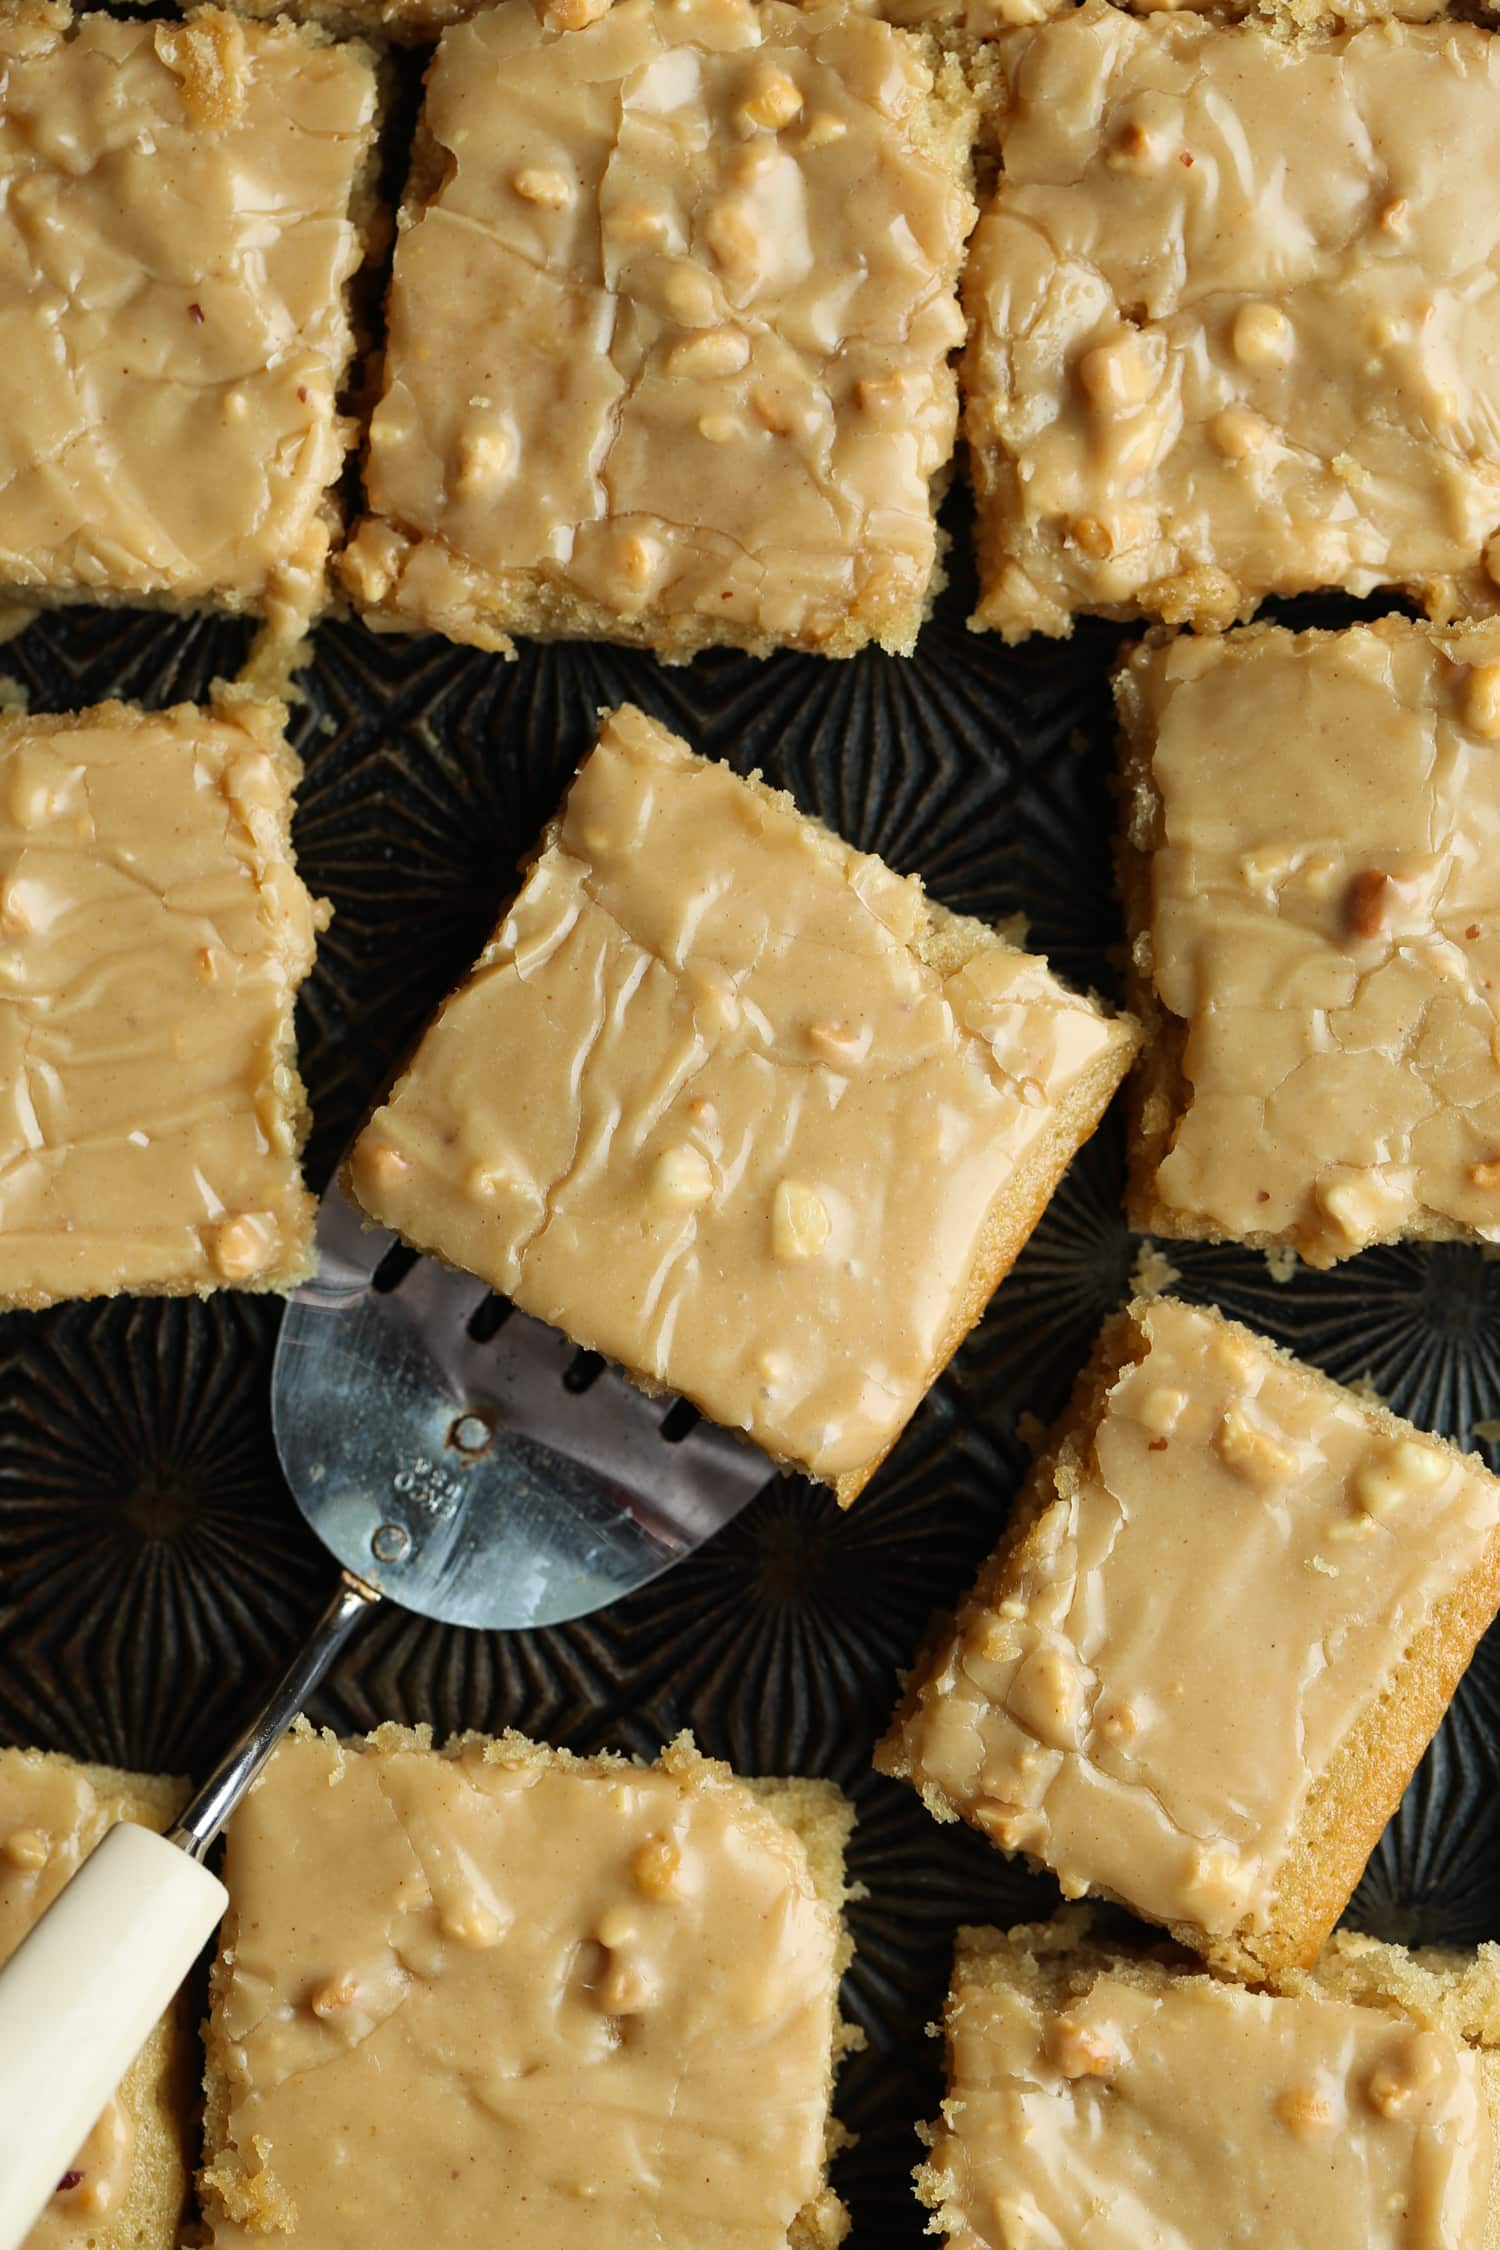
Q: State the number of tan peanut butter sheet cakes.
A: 10